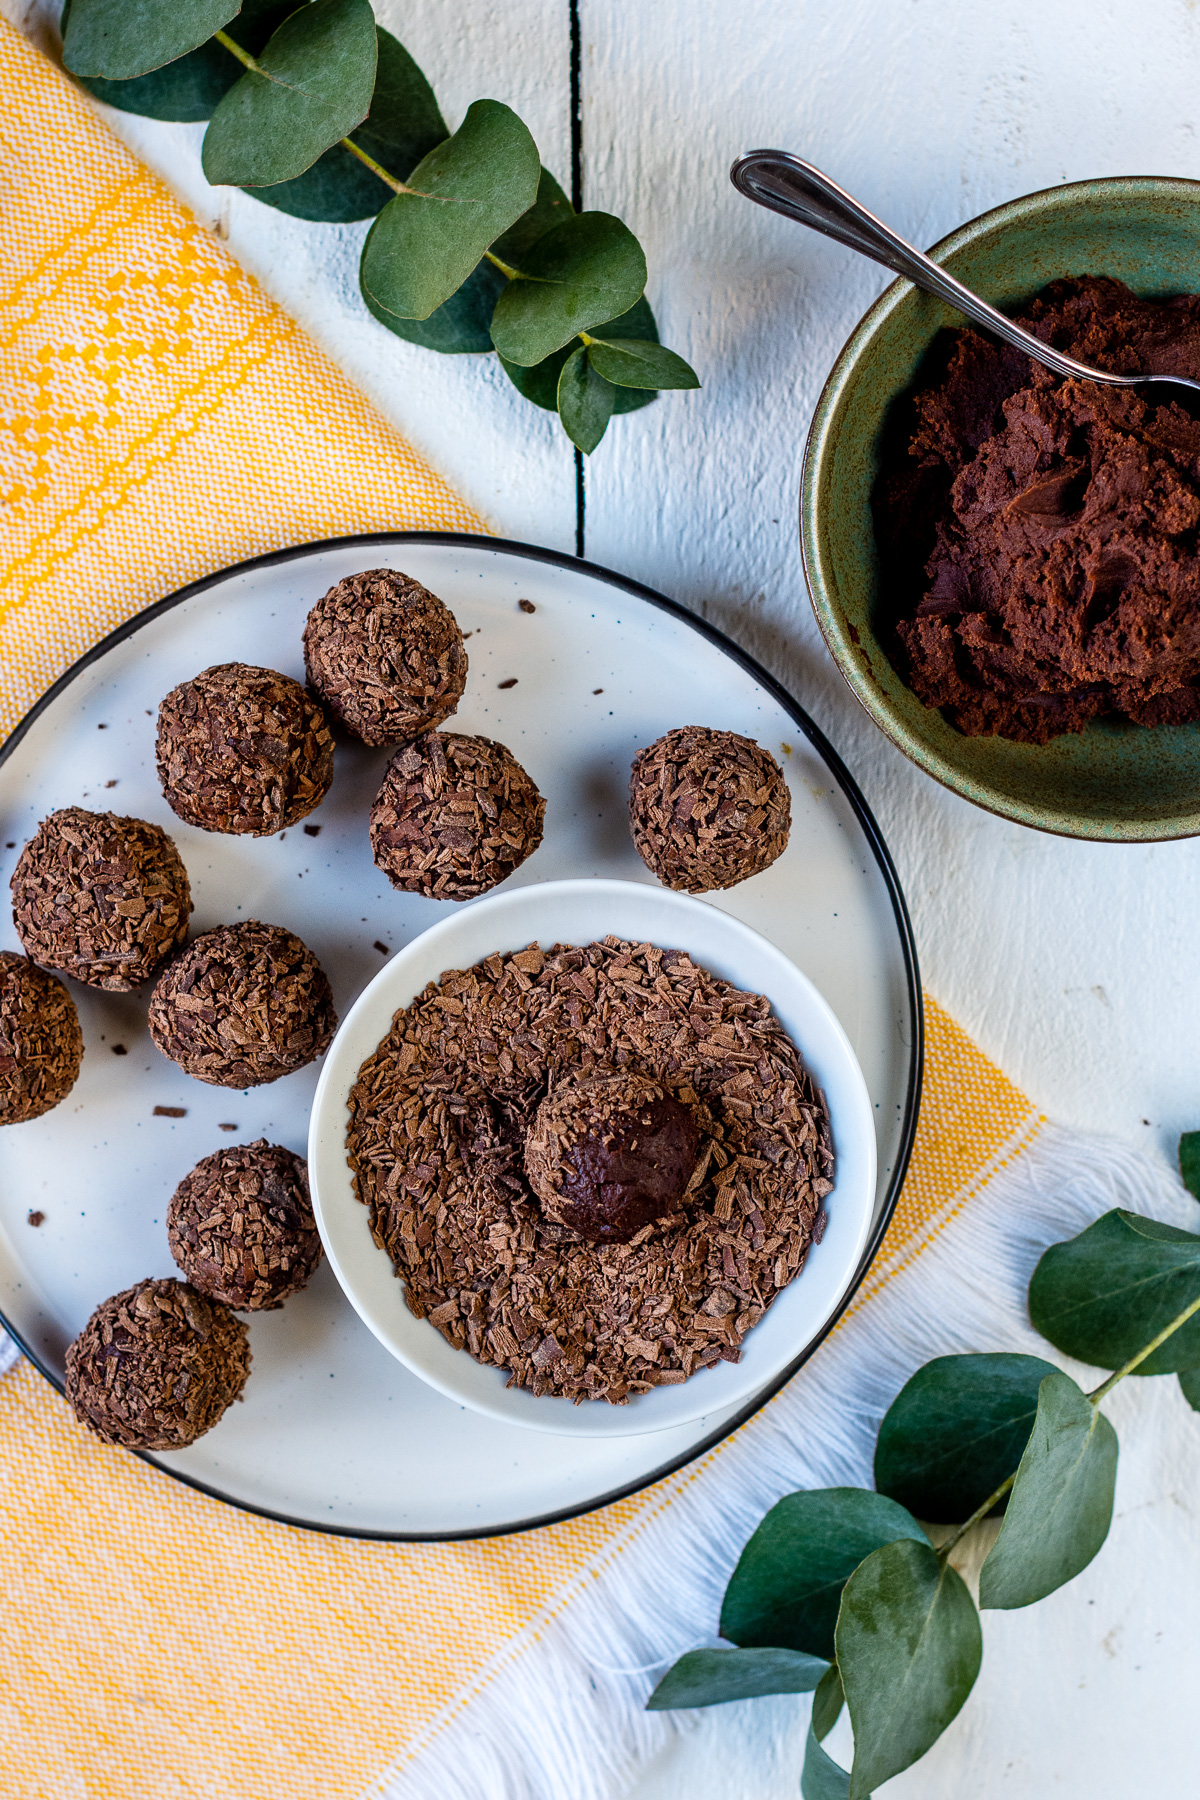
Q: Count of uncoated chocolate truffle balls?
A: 1